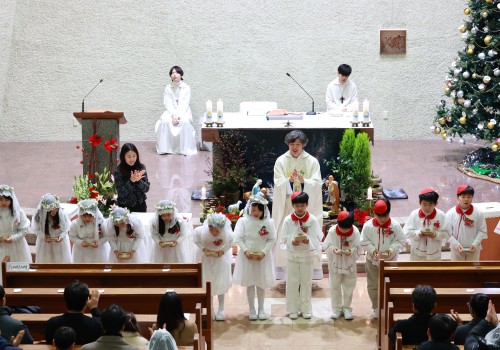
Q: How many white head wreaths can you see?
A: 7